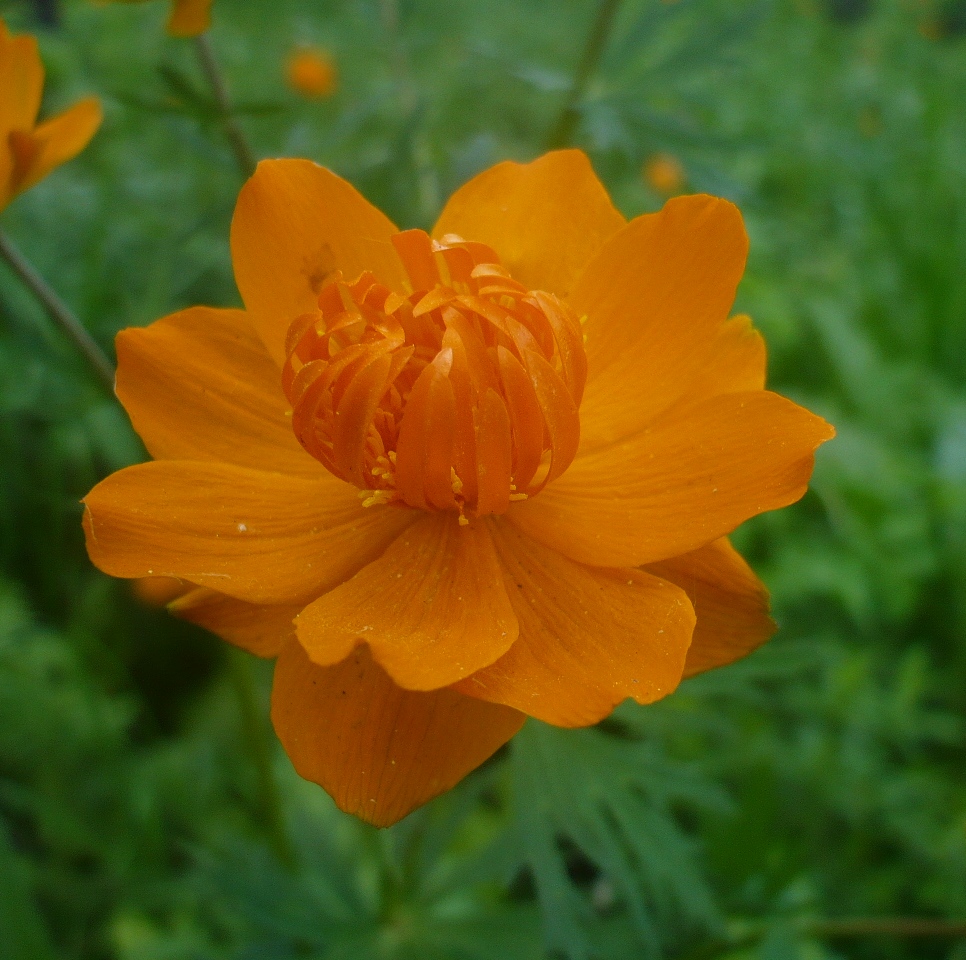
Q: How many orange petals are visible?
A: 12